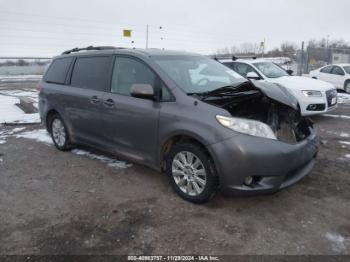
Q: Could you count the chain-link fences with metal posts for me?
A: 1